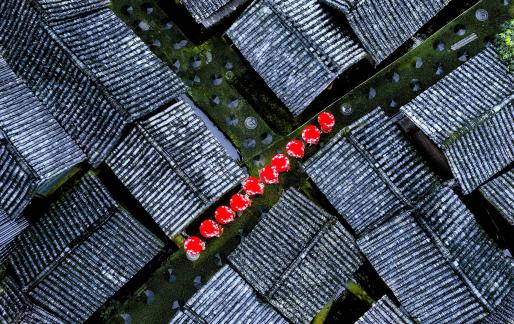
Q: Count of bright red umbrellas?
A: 10